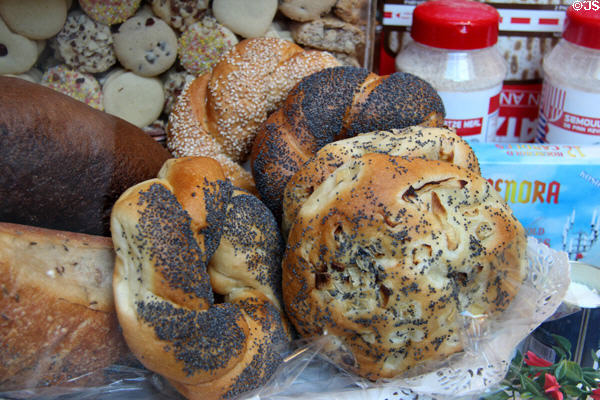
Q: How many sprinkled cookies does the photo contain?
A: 3